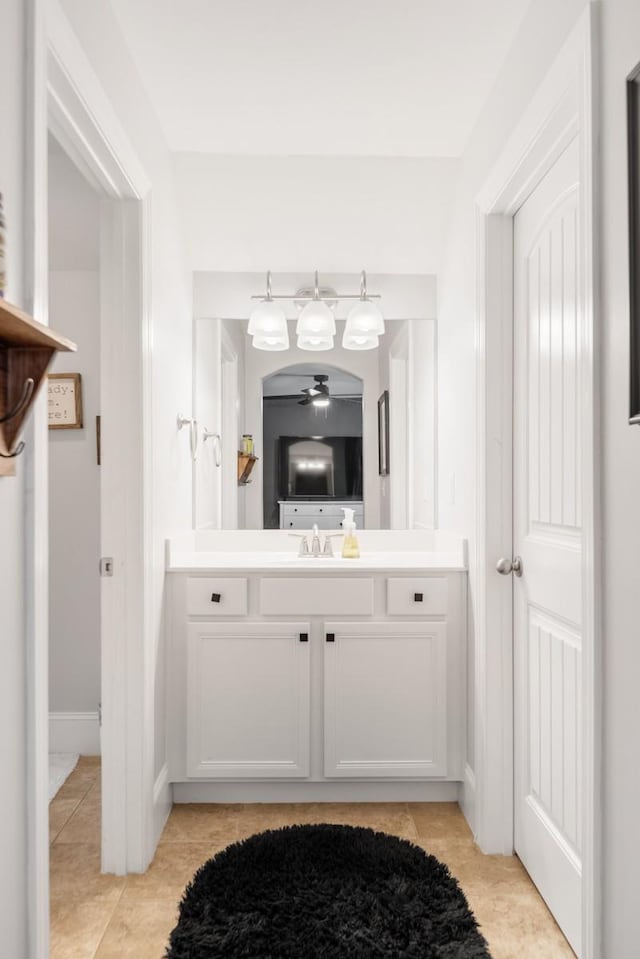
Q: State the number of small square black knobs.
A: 4